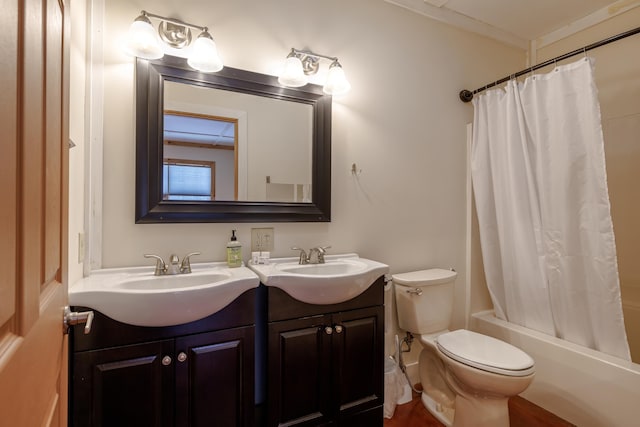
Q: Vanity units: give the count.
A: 2